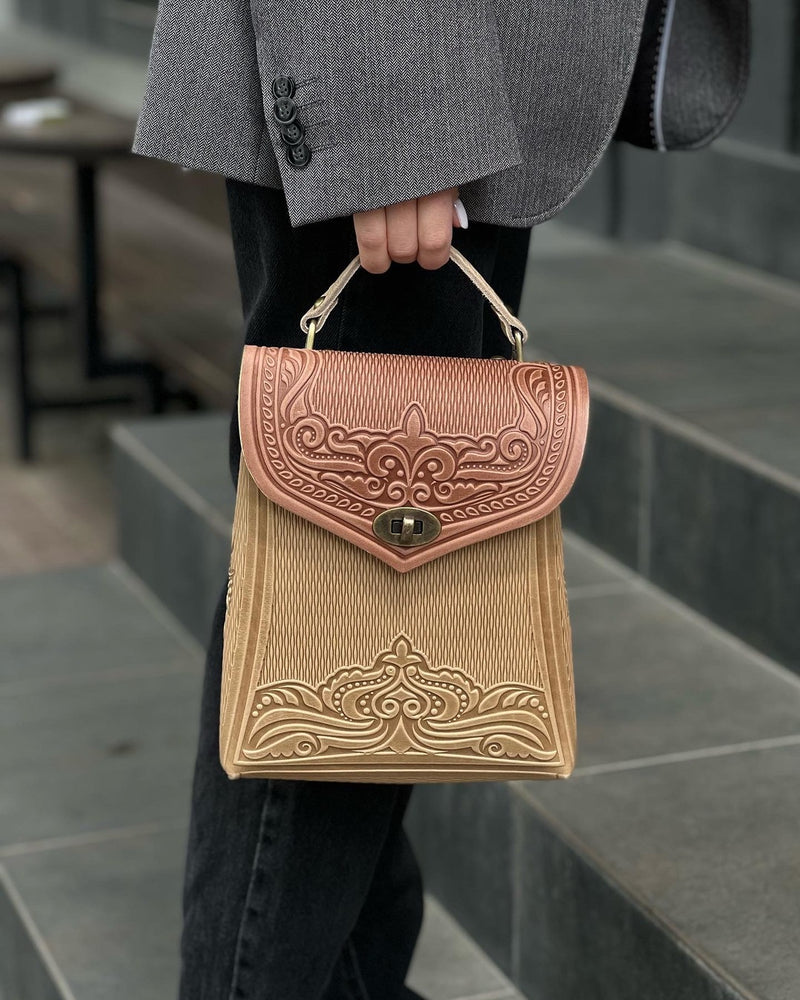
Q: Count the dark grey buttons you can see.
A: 4